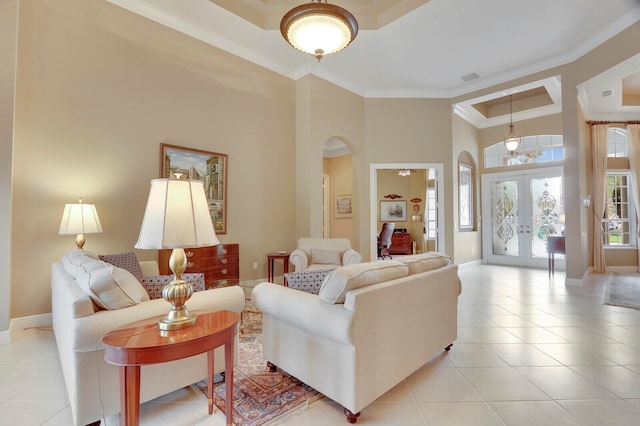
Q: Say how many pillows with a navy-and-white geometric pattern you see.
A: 3